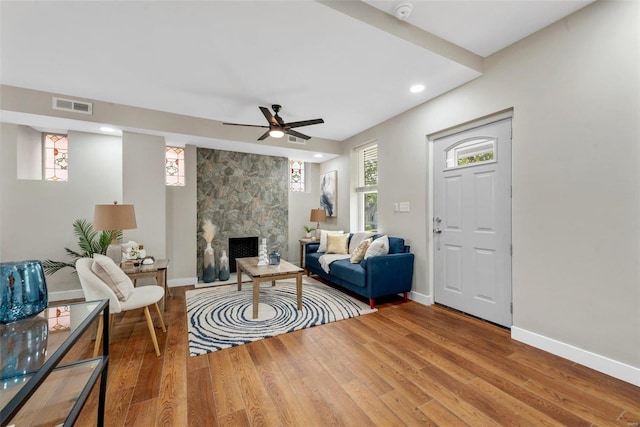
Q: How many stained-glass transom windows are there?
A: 3